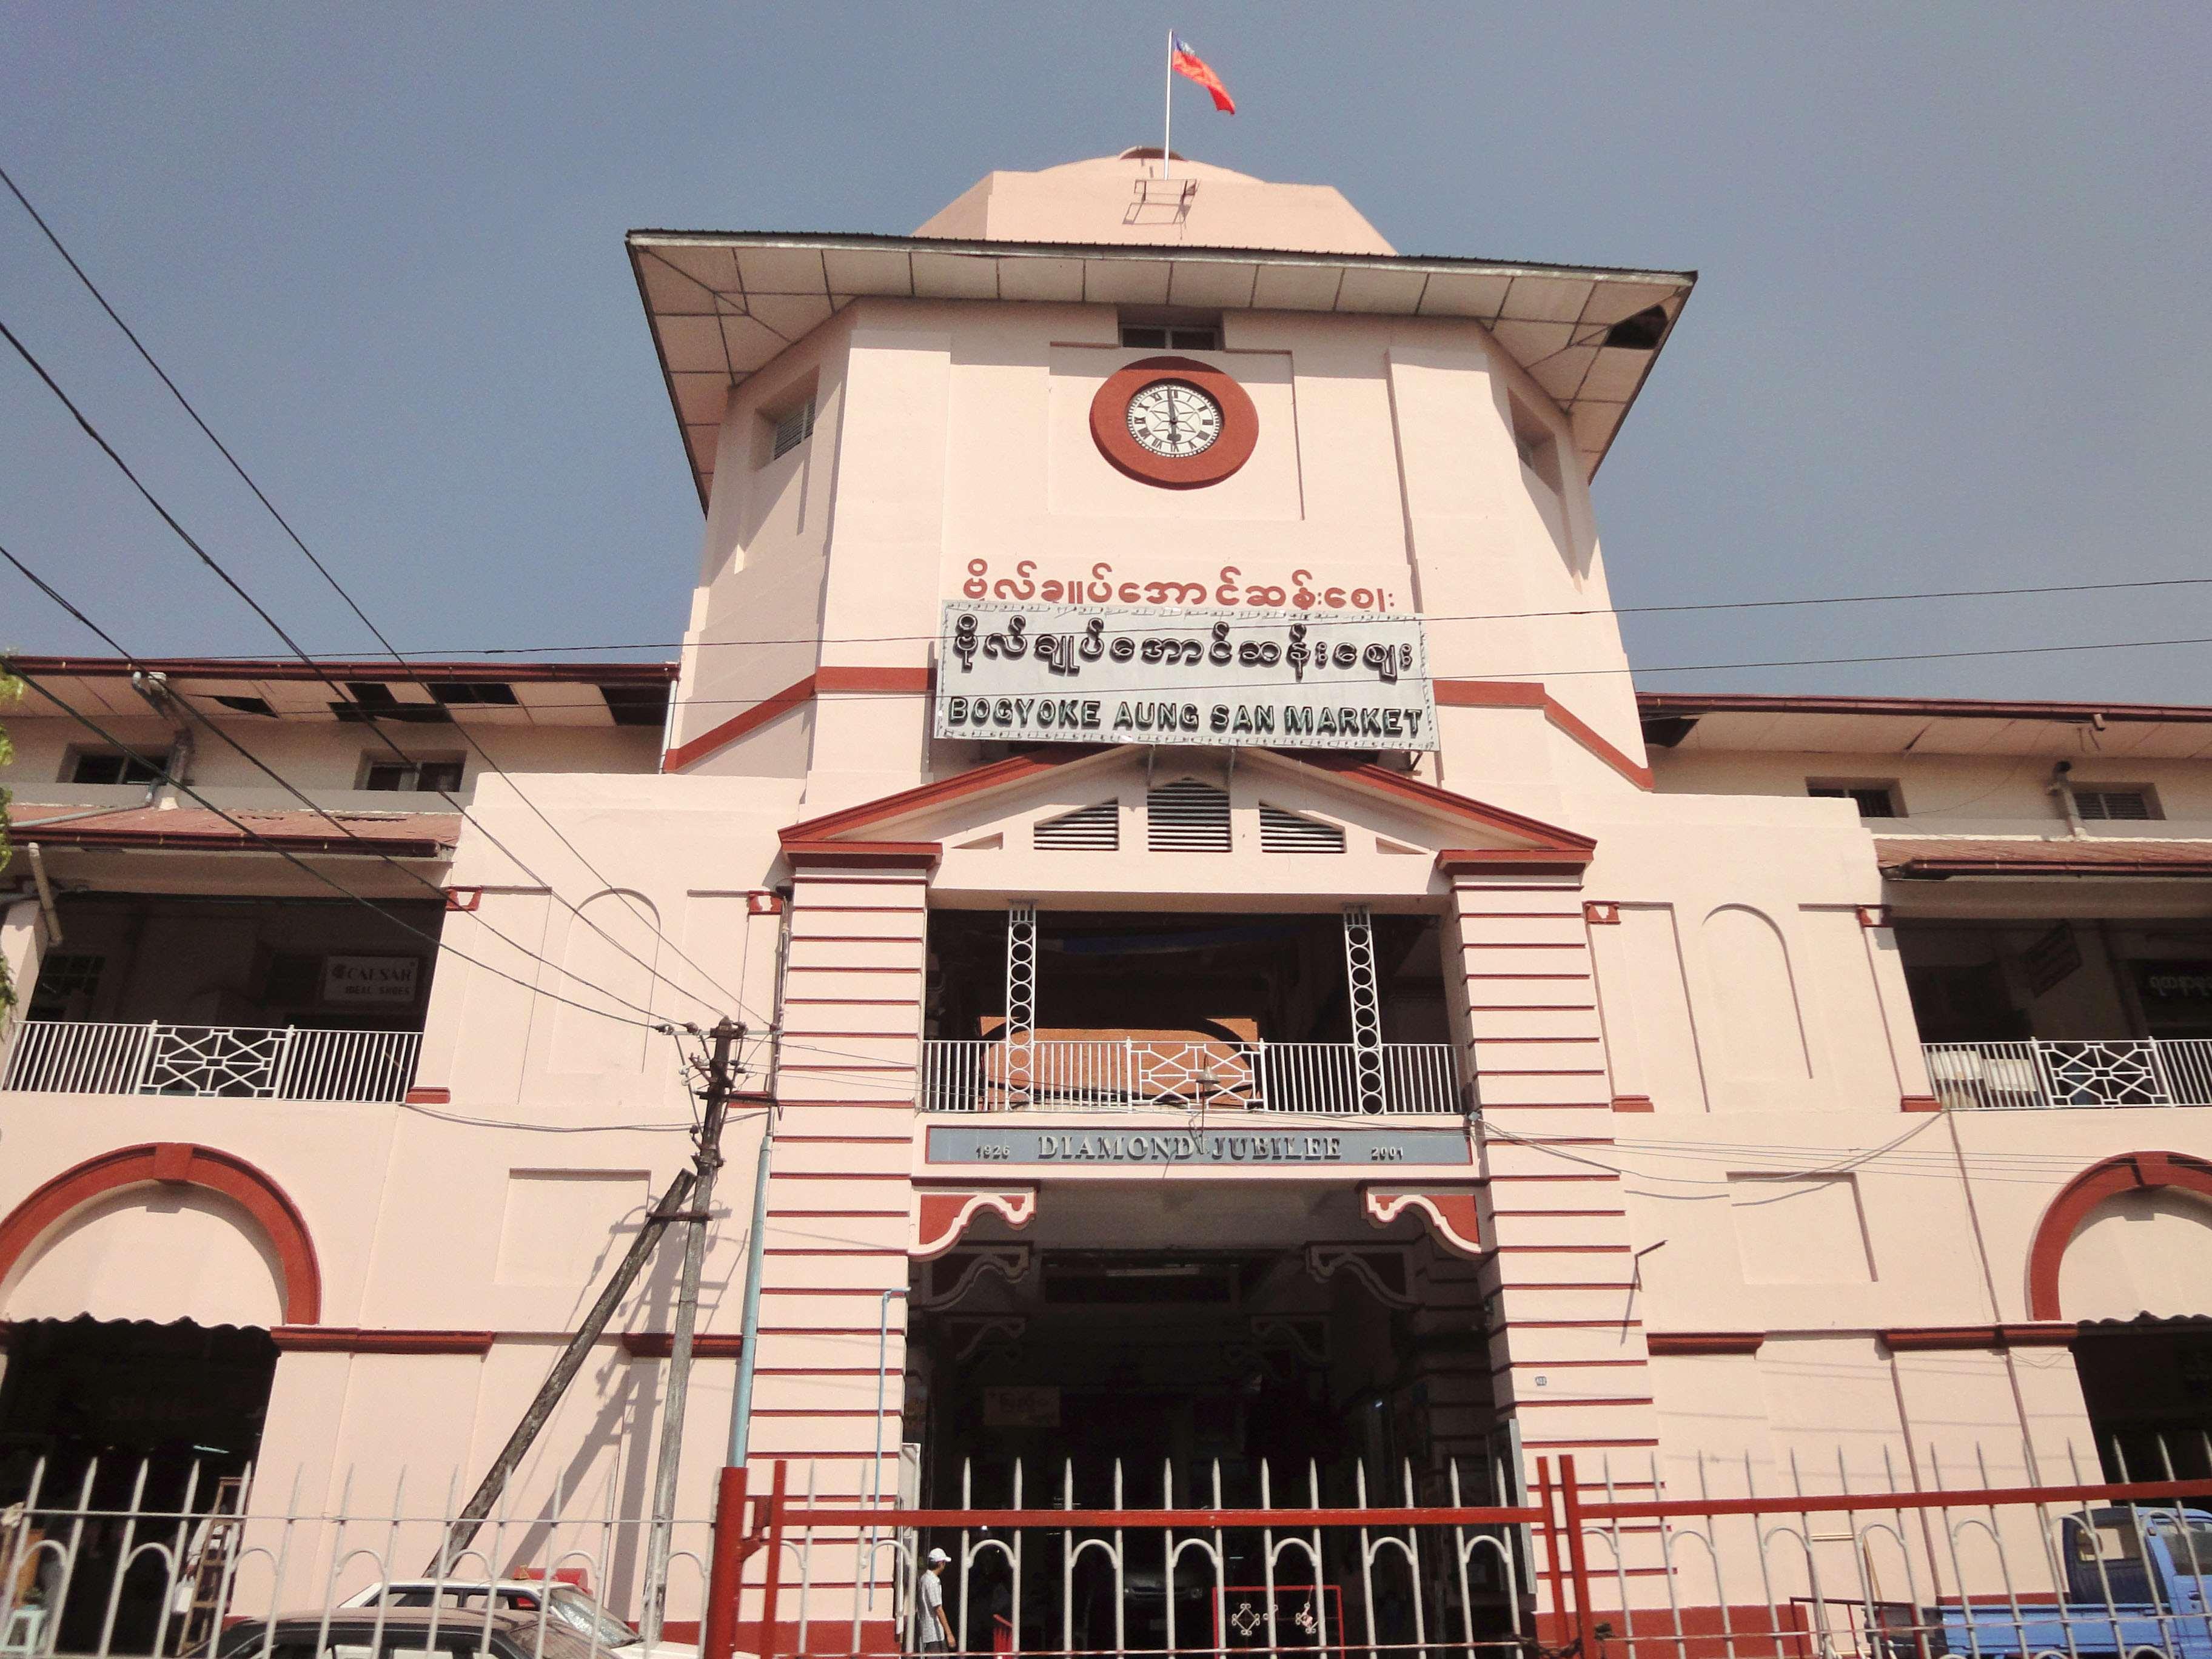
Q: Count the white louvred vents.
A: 3